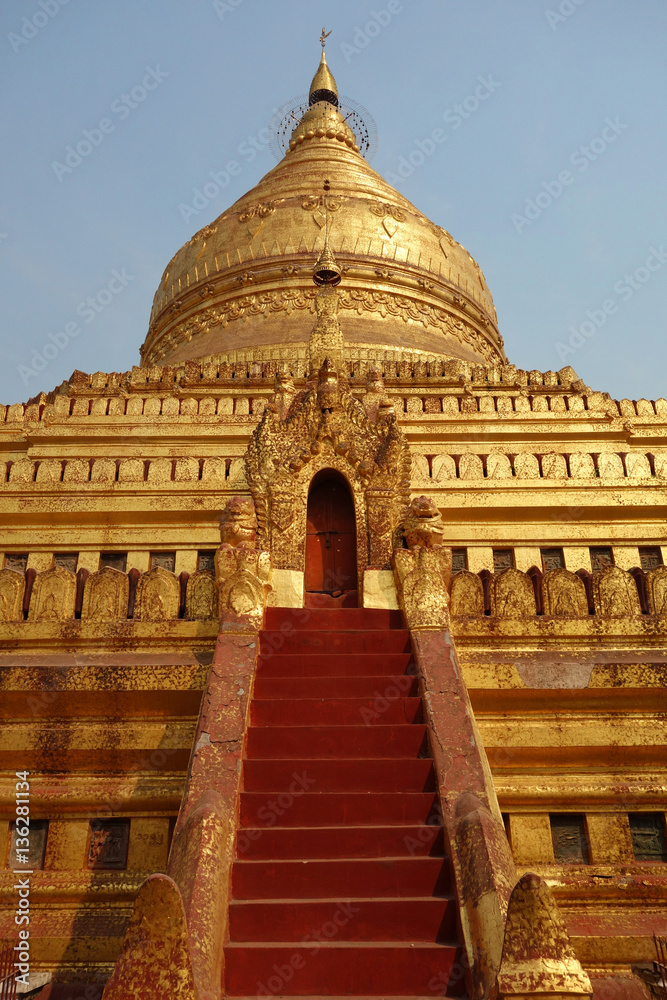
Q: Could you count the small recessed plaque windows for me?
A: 14